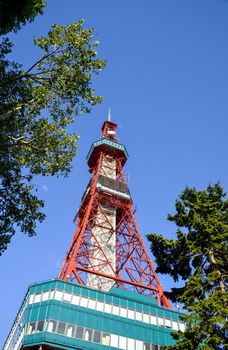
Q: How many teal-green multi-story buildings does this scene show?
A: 1